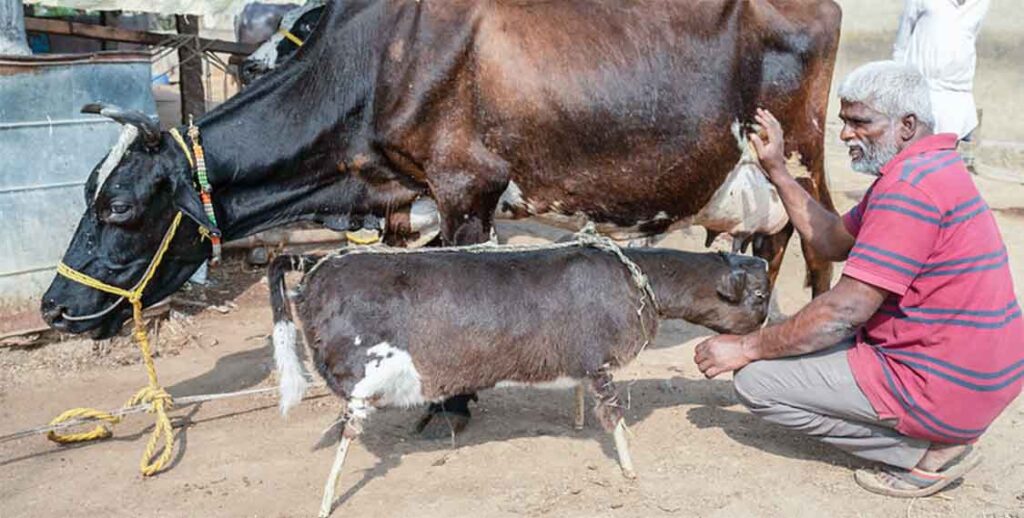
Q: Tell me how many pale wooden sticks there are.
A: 3